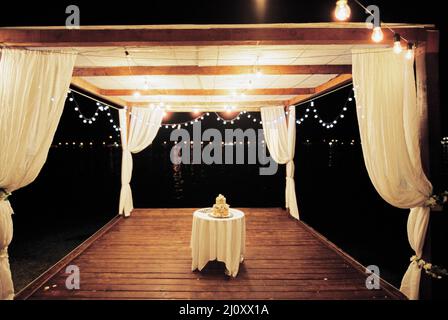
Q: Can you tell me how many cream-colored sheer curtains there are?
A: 4